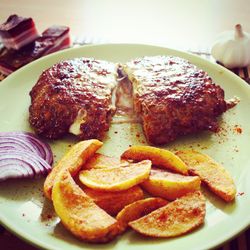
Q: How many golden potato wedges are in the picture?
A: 10